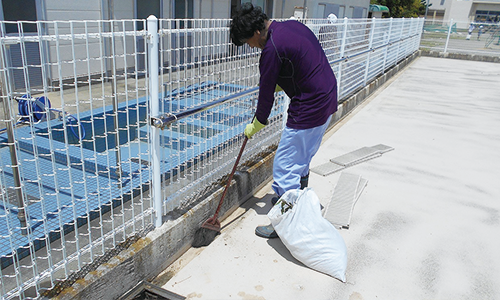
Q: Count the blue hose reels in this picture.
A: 1